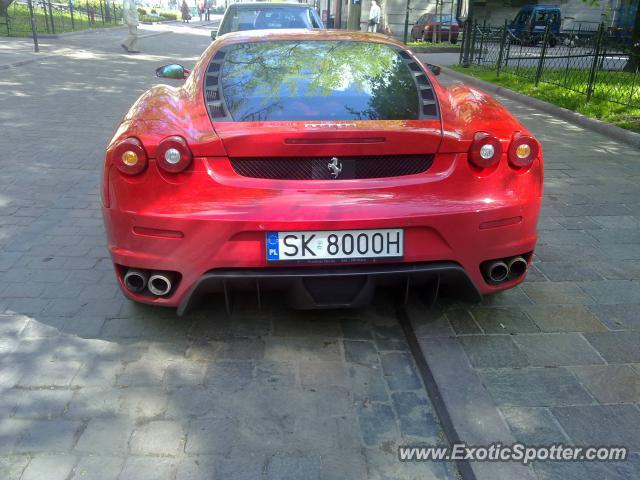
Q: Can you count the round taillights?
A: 4